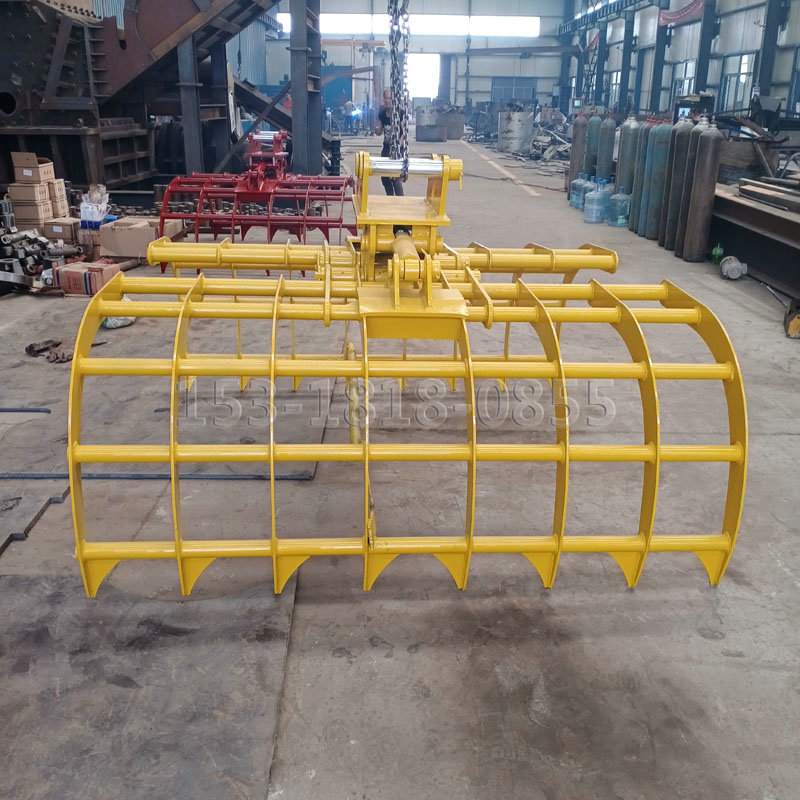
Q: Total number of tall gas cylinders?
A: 12